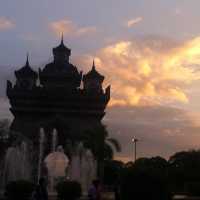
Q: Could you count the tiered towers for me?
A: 3